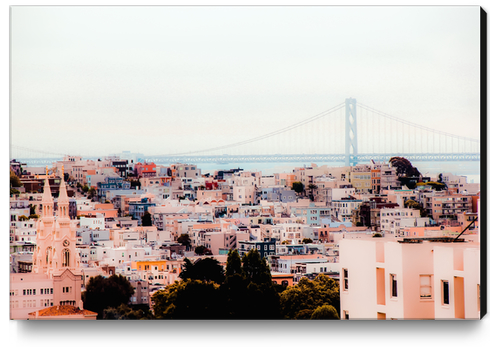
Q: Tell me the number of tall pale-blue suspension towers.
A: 1